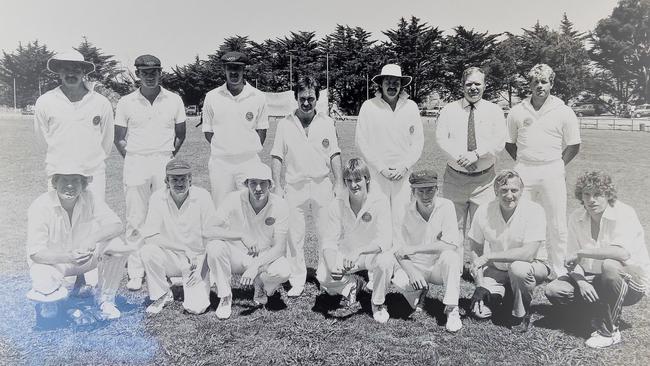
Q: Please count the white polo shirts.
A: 13